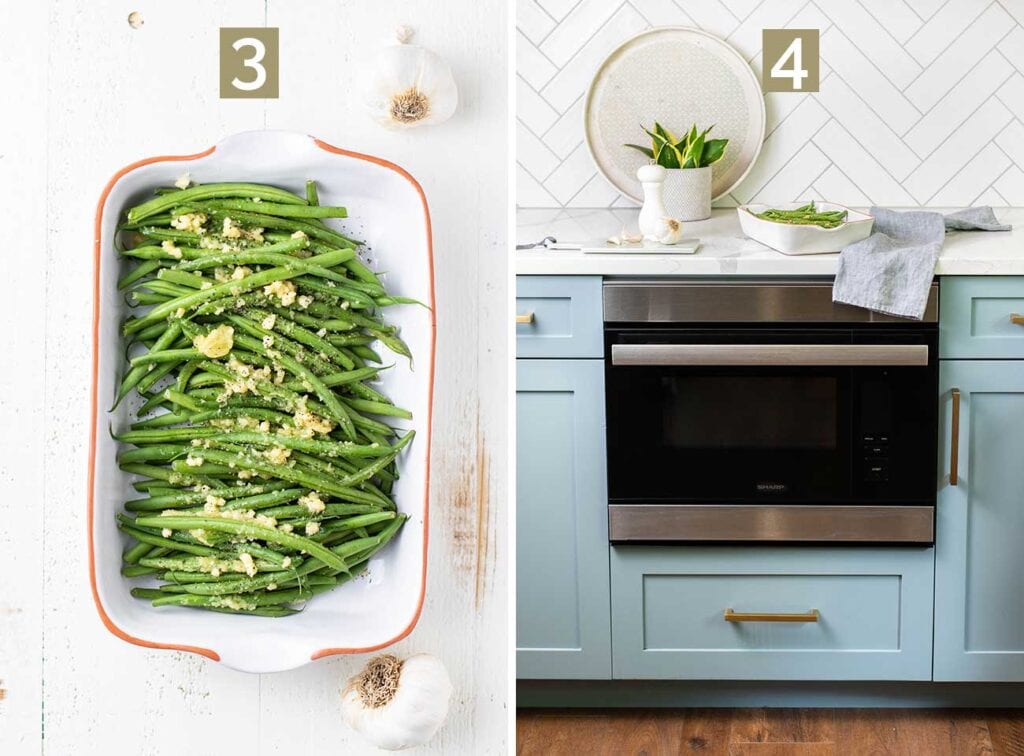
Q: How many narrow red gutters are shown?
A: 0